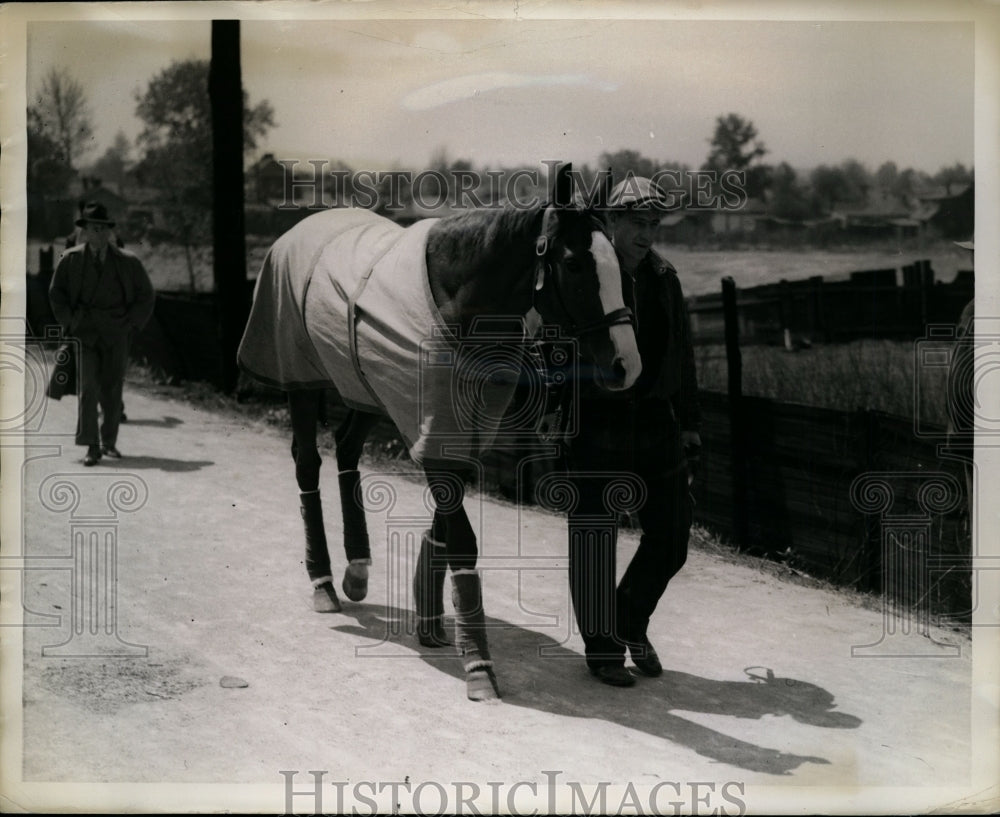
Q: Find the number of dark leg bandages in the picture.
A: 4